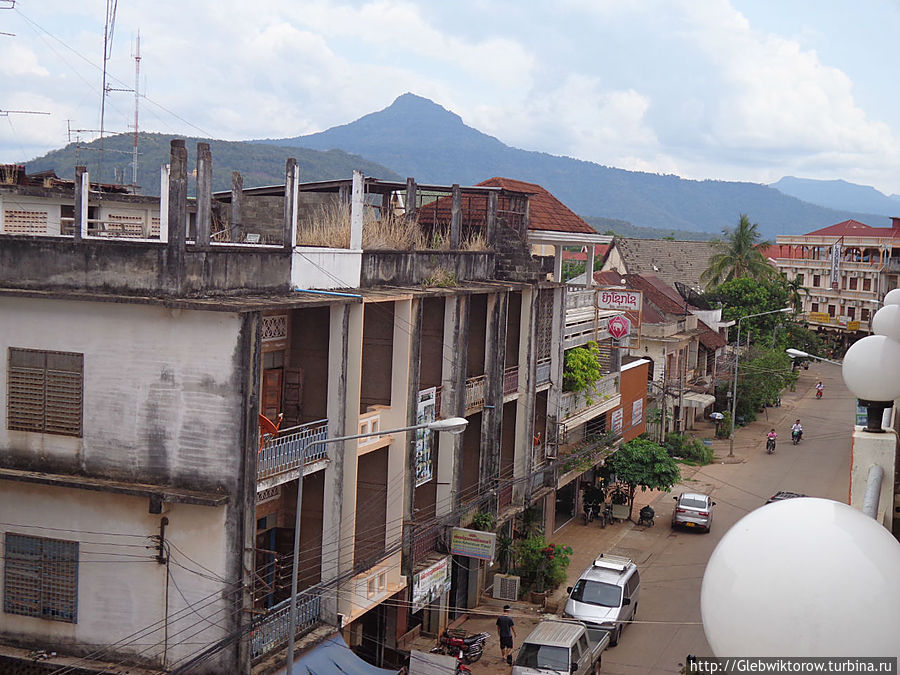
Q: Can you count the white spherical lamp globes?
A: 4